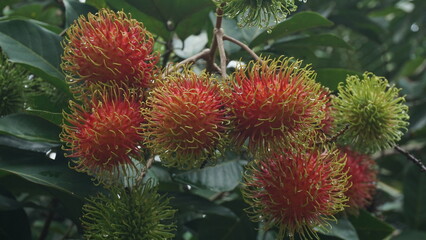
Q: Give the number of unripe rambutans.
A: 4